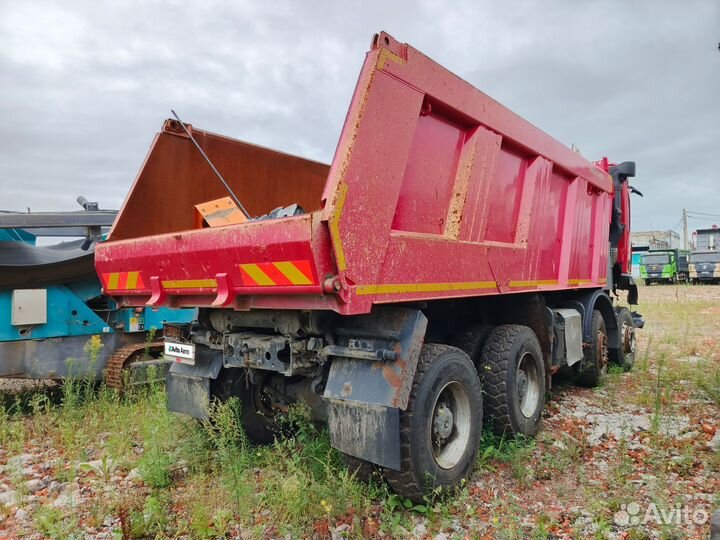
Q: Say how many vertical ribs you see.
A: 4